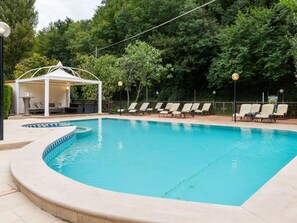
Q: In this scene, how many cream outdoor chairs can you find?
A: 12